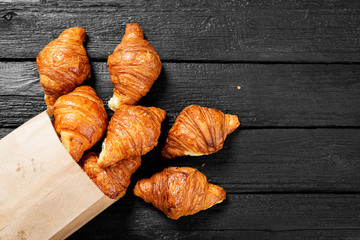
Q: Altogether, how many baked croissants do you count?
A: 7